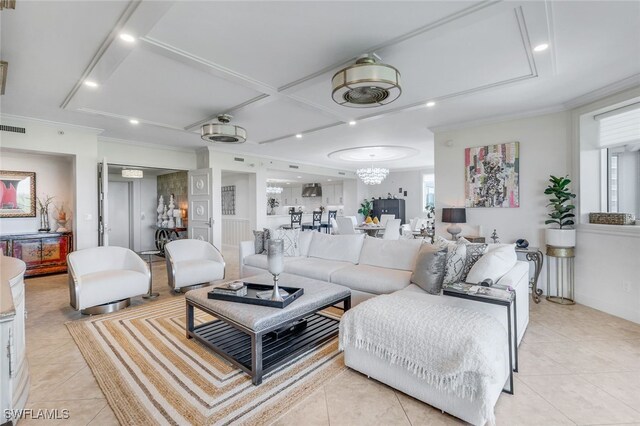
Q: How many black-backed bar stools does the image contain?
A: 3